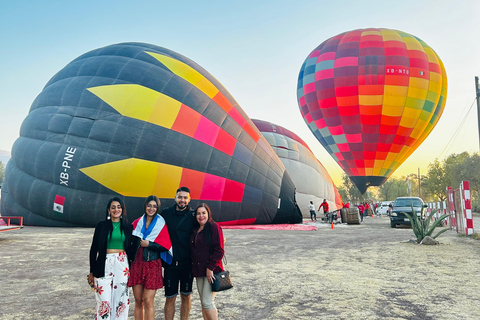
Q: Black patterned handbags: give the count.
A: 1